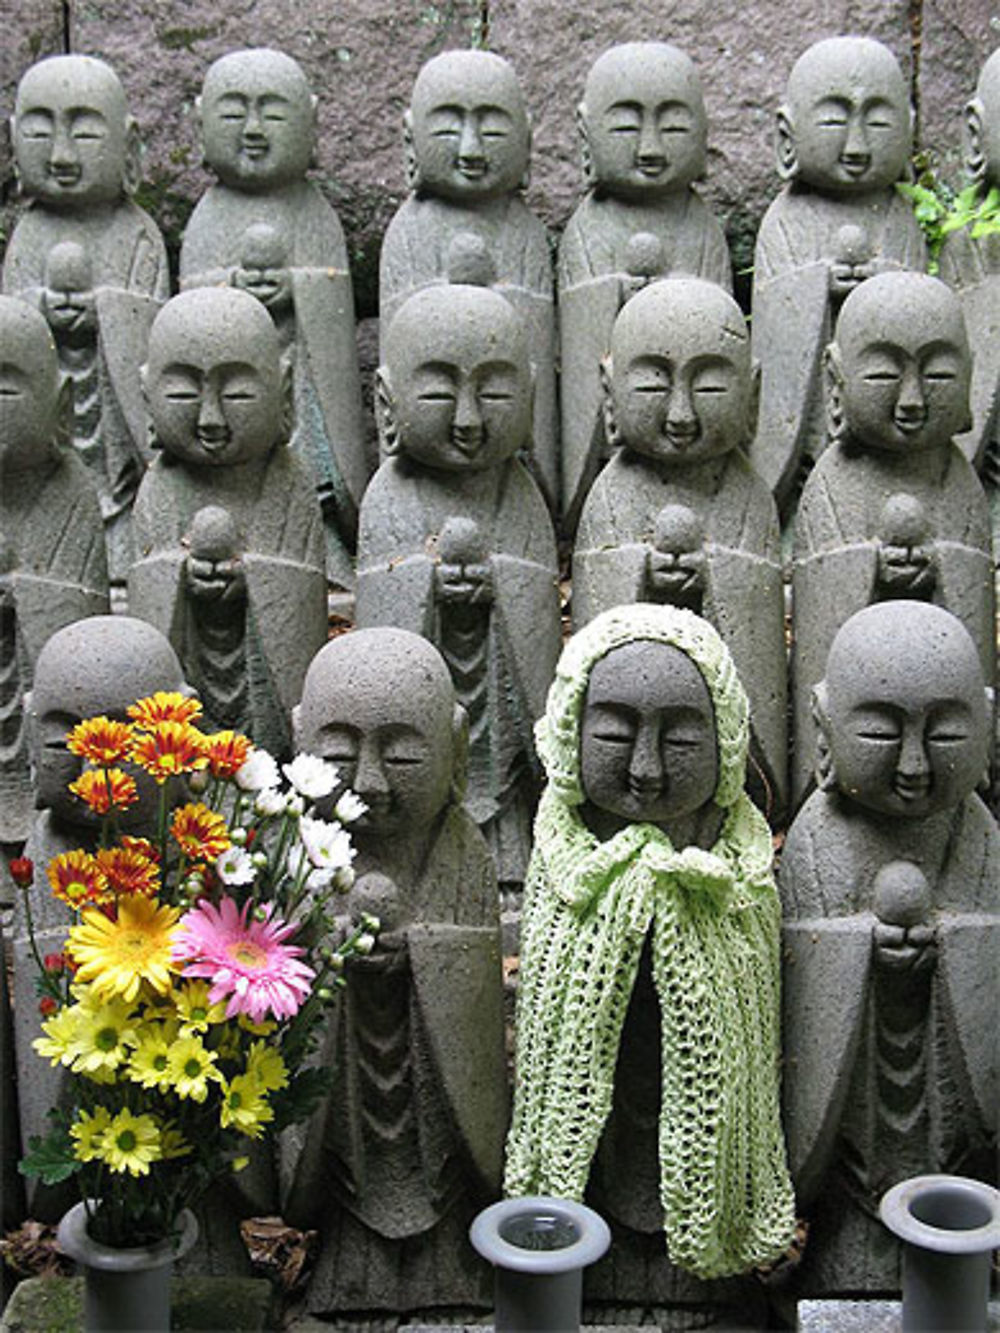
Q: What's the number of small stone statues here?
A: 15